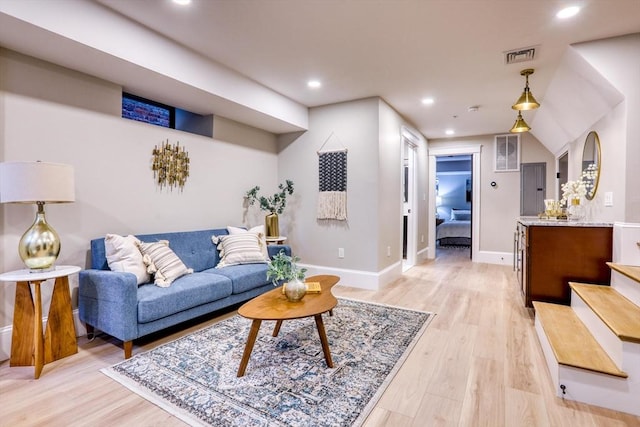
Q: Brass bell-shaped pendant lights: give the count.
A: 2